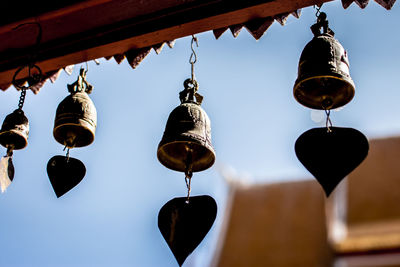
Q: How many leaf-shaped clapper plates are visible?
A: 4